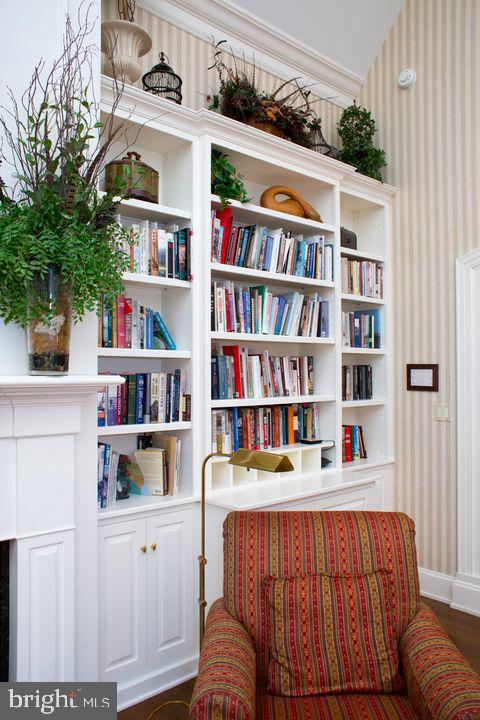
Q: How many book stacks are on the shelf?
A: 12